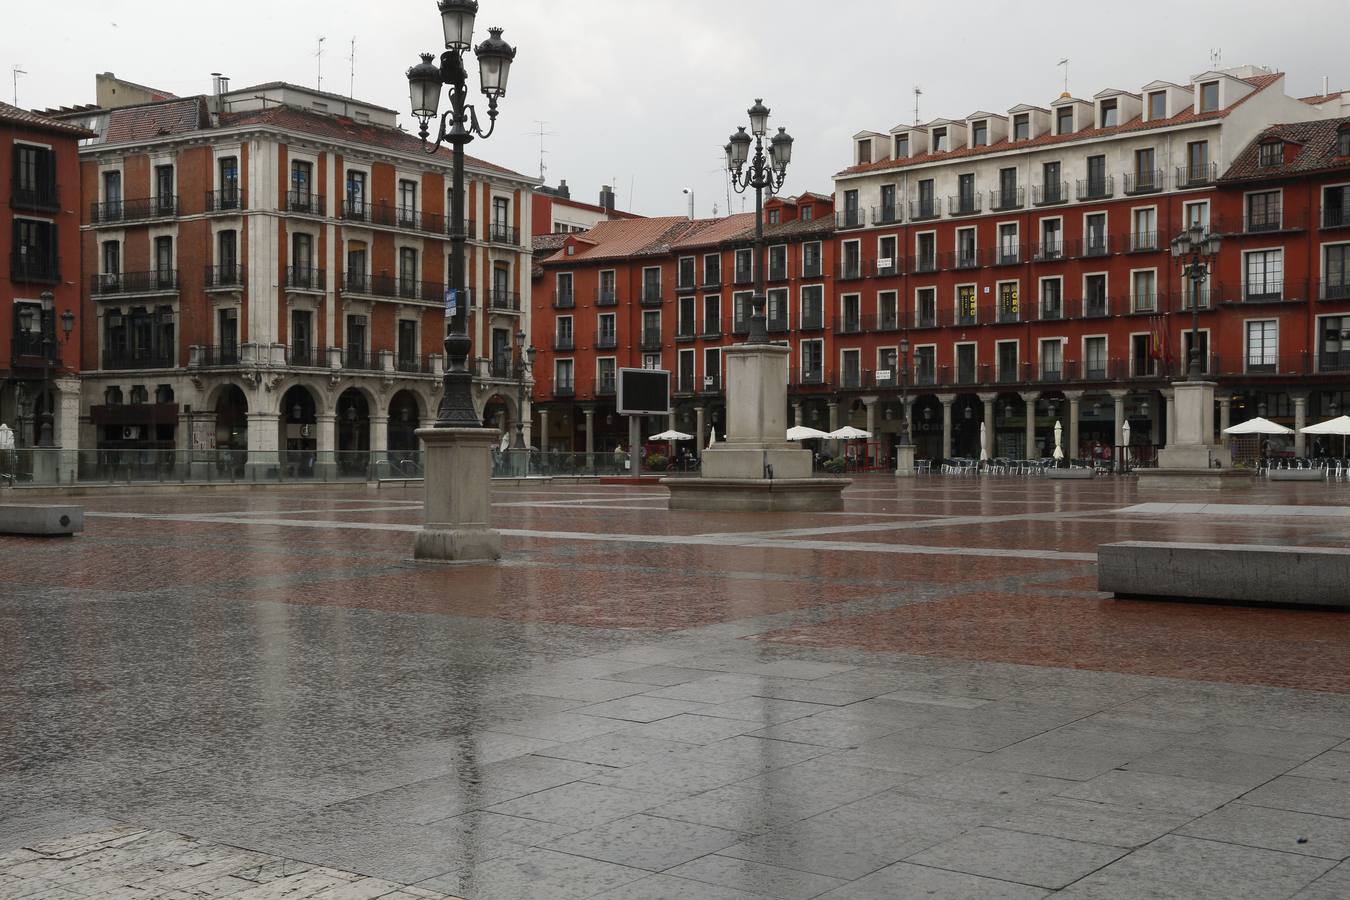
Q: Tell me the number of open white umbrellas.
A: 5